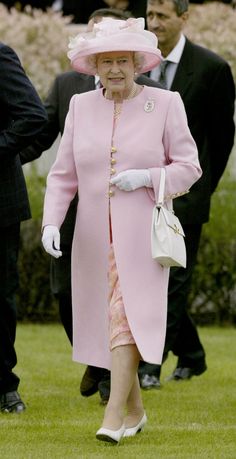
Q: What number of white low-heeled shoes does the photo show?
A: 2